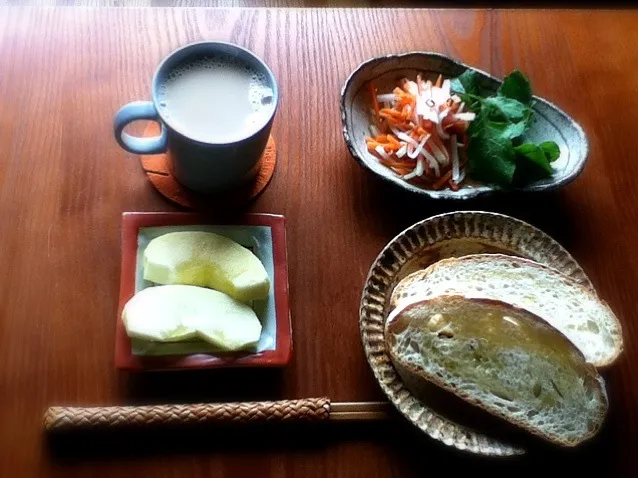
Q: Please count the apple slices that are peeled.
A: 2